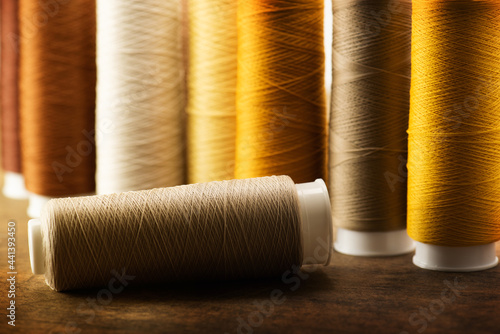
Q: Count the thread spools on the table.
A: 8